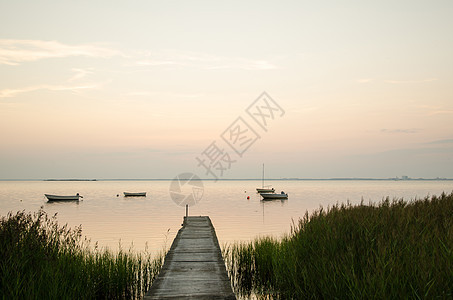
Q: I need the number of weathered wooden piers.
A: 1